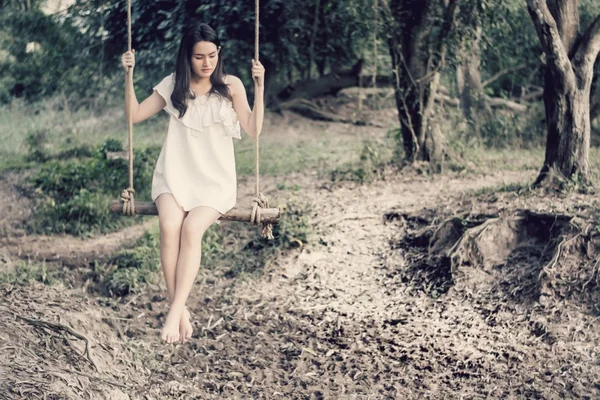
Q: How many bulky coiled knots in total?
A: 2